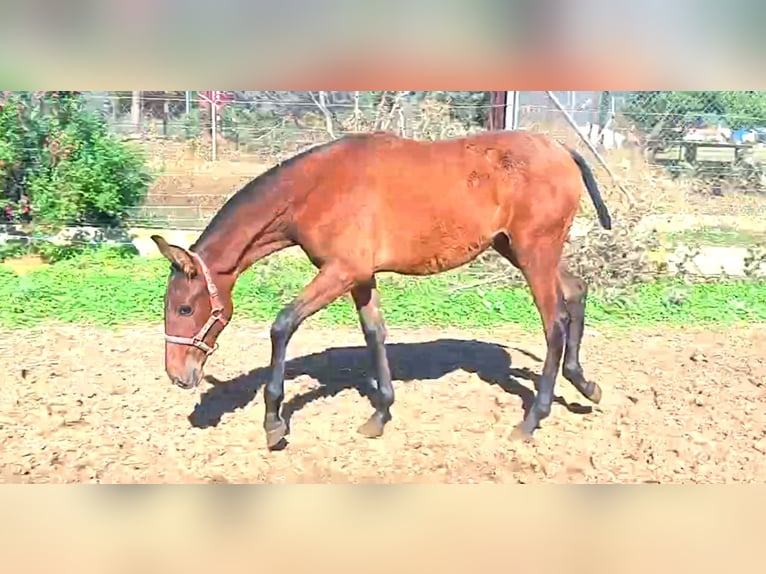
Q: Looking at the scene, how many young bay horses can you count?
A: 1